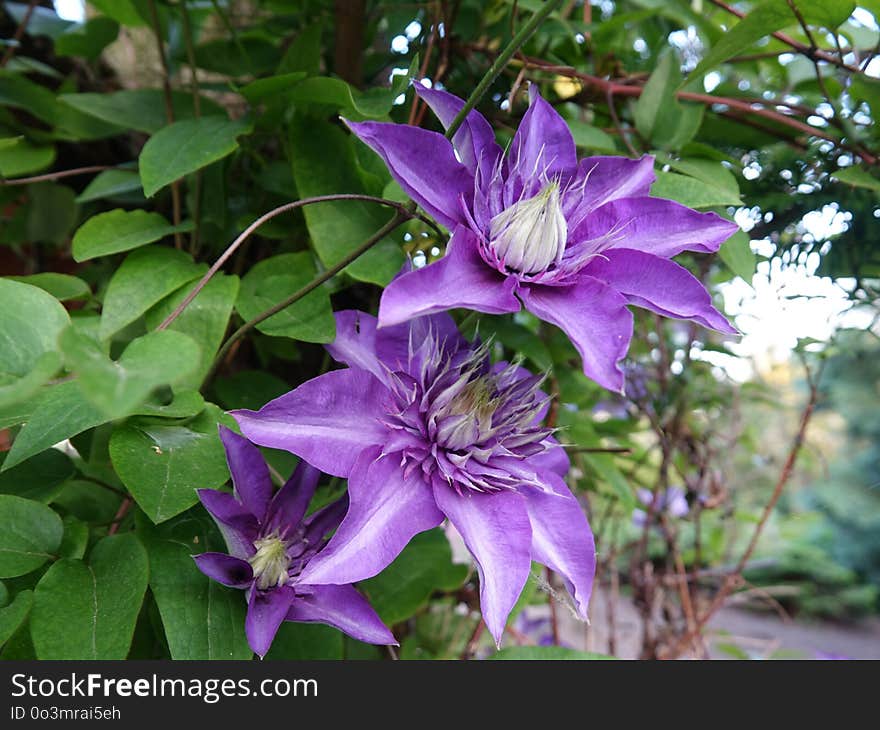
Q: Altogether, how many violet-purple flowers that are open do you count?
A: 3